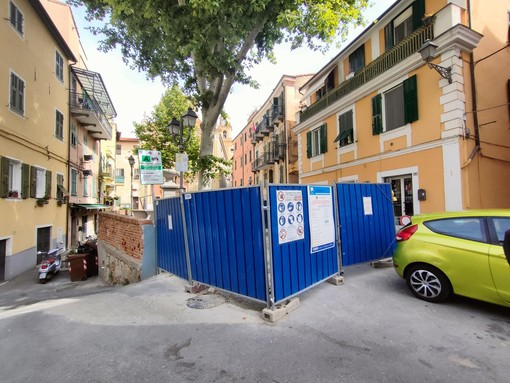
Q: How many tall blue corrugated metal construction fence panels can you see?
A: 4